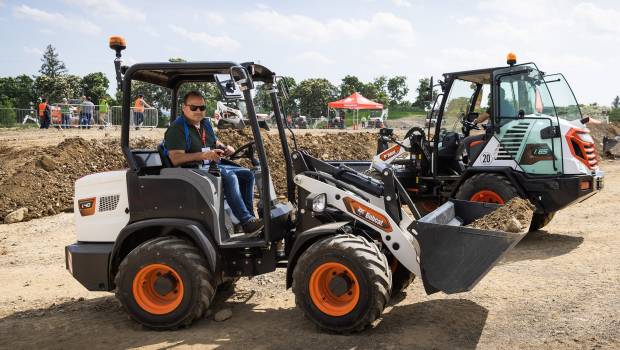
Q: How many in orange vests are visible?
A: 2